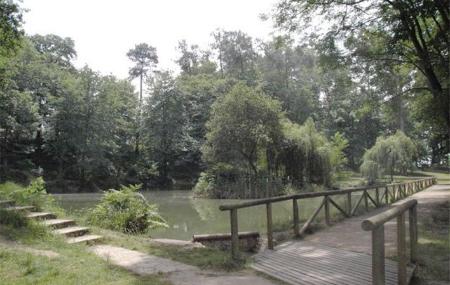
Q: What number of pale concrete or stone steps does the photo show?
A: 6